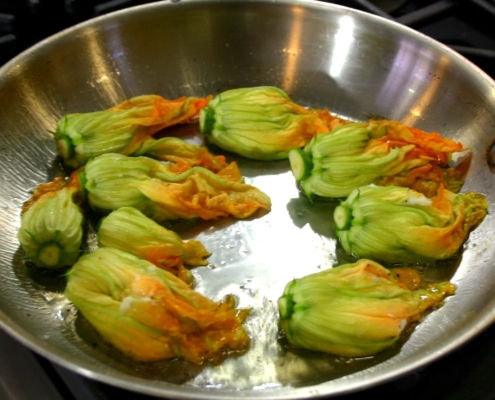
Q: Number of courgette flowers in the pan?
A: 9